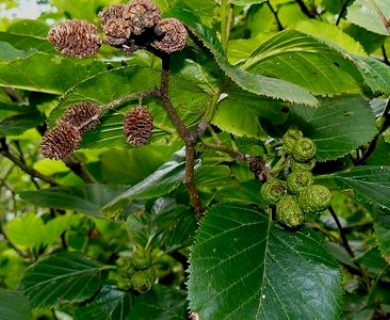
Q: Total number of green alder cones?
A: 11